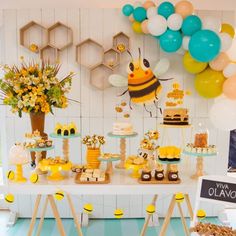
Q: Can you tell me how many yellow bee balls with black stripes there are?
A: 9